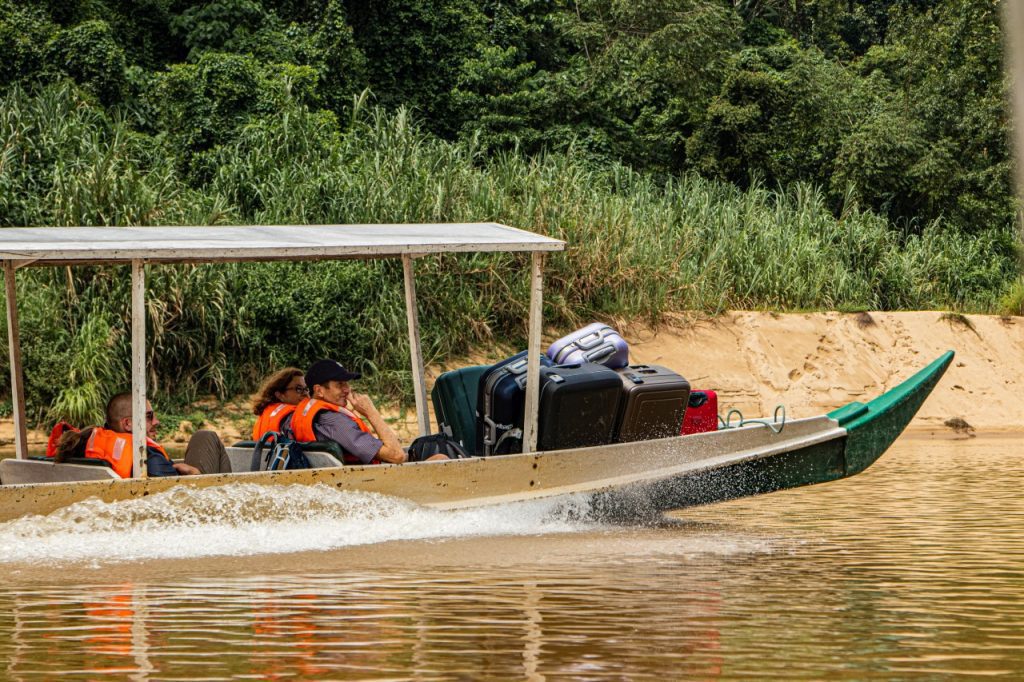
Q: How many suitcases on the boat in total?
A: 6